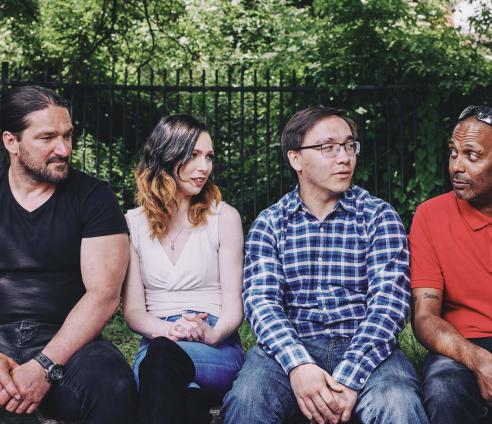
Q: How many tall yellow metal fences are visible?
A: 0